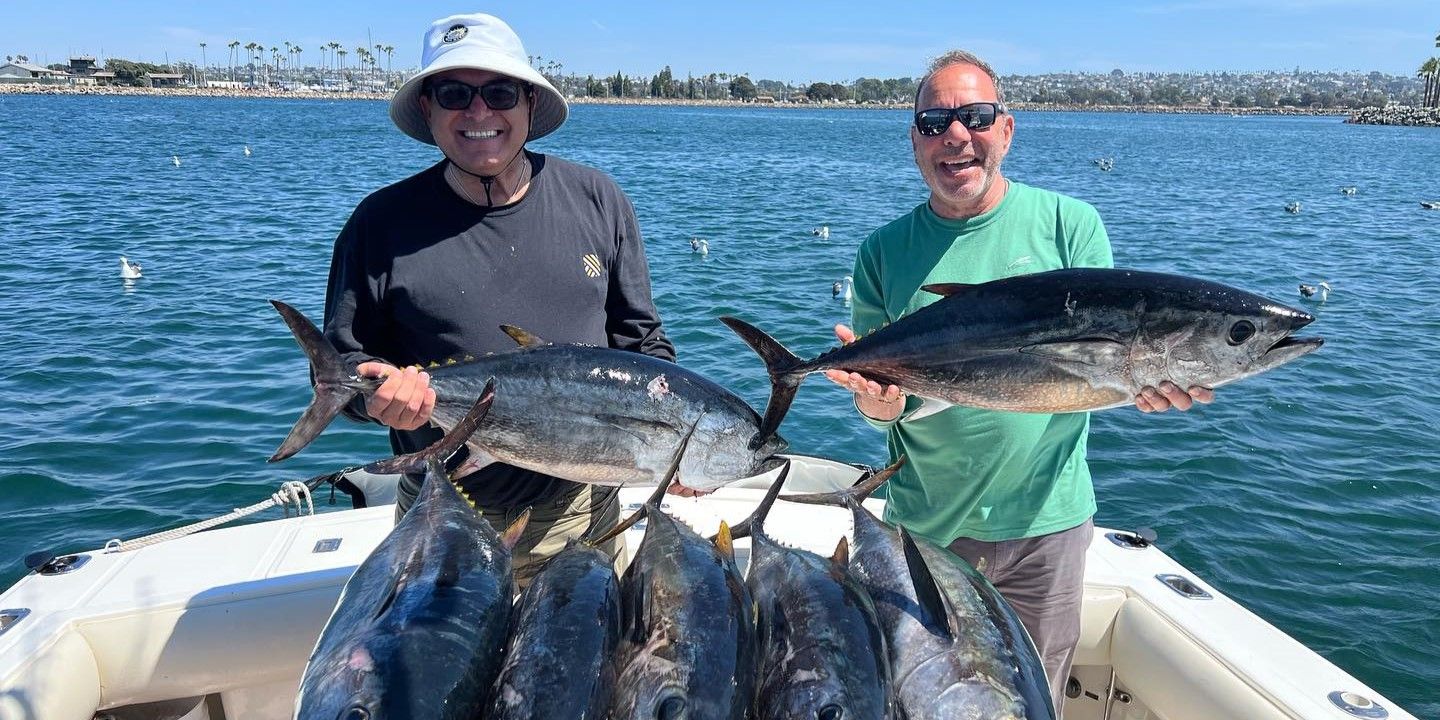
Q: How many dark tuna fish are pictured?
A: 7